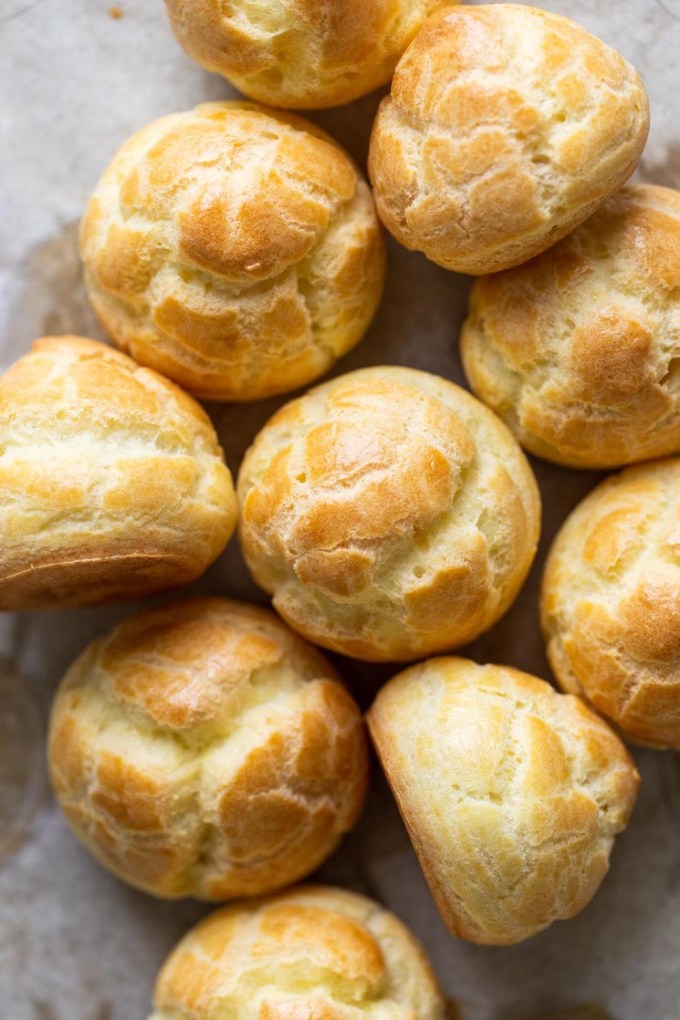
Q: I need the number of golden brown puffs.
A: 10